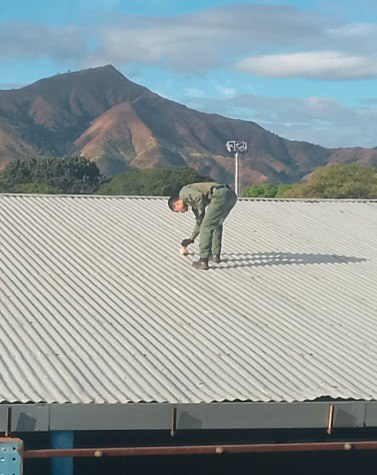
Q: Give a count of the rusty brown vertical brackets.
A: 3